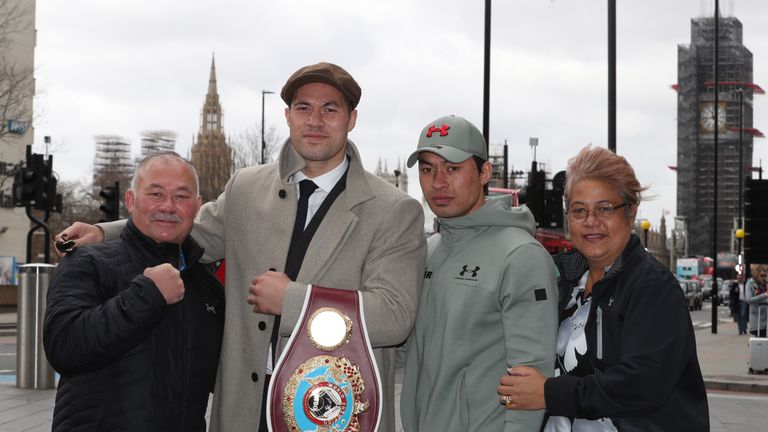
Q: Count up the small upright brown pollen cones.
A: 0